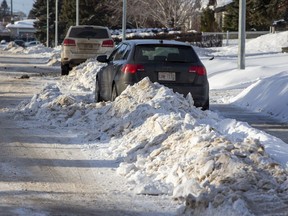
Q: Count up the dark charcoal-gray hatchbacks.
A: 1